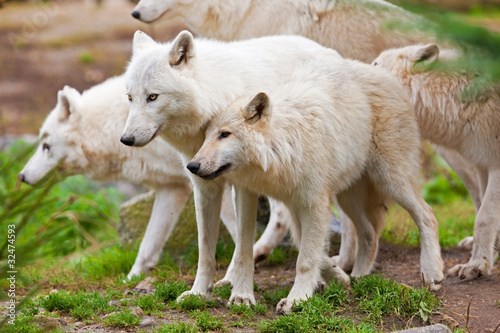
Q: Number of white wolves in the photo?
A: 5